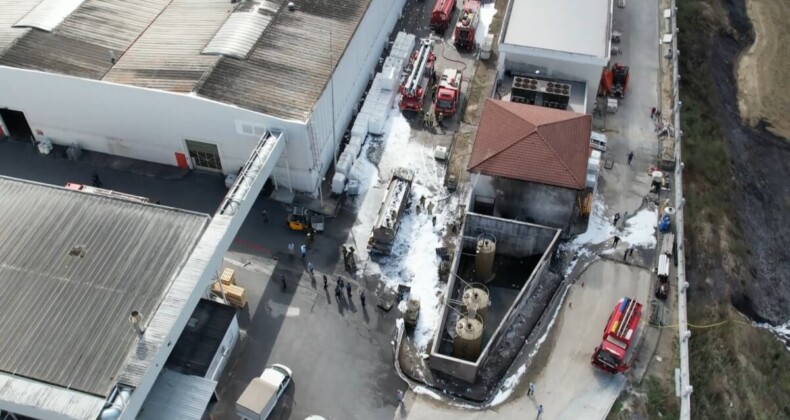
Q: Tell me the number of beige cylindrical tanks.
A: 3